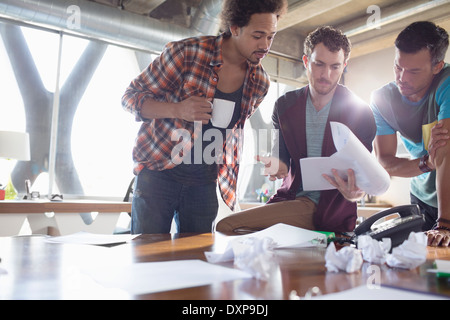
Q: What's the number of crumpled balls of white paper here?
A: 4